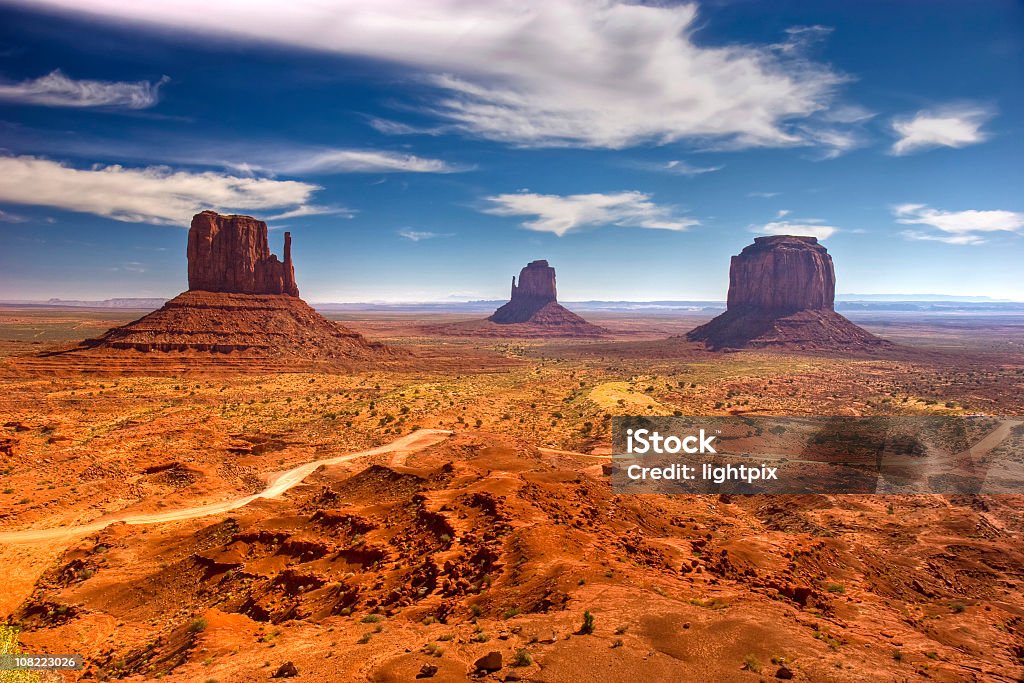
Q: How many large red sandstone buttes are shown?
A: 3